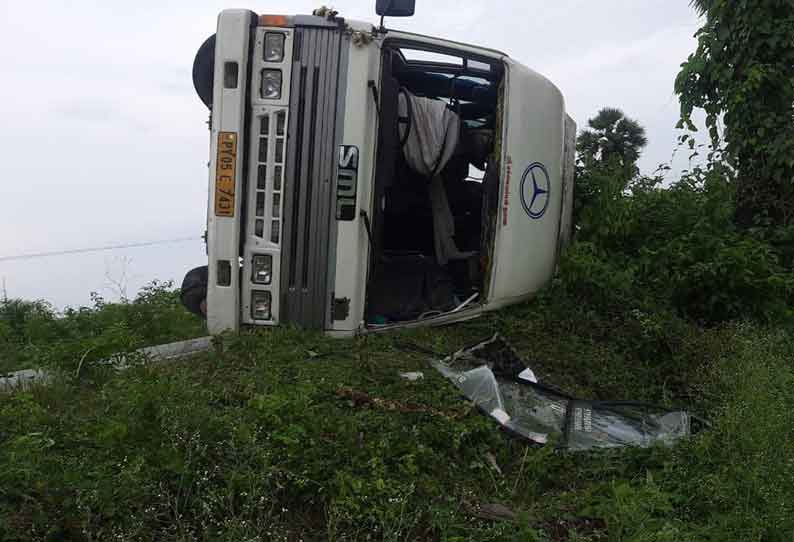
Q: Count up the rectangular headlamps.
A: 4